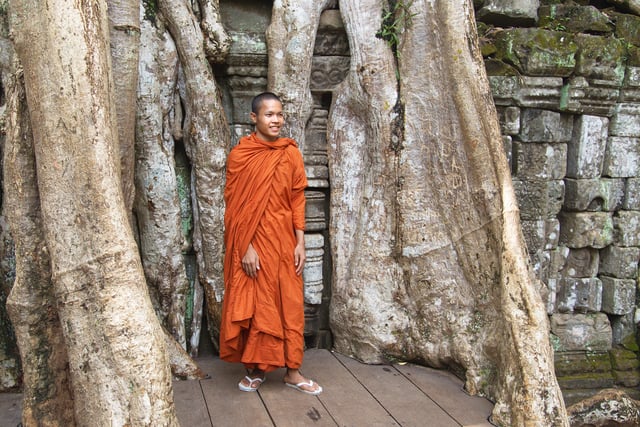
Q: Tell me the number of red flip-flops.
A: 0